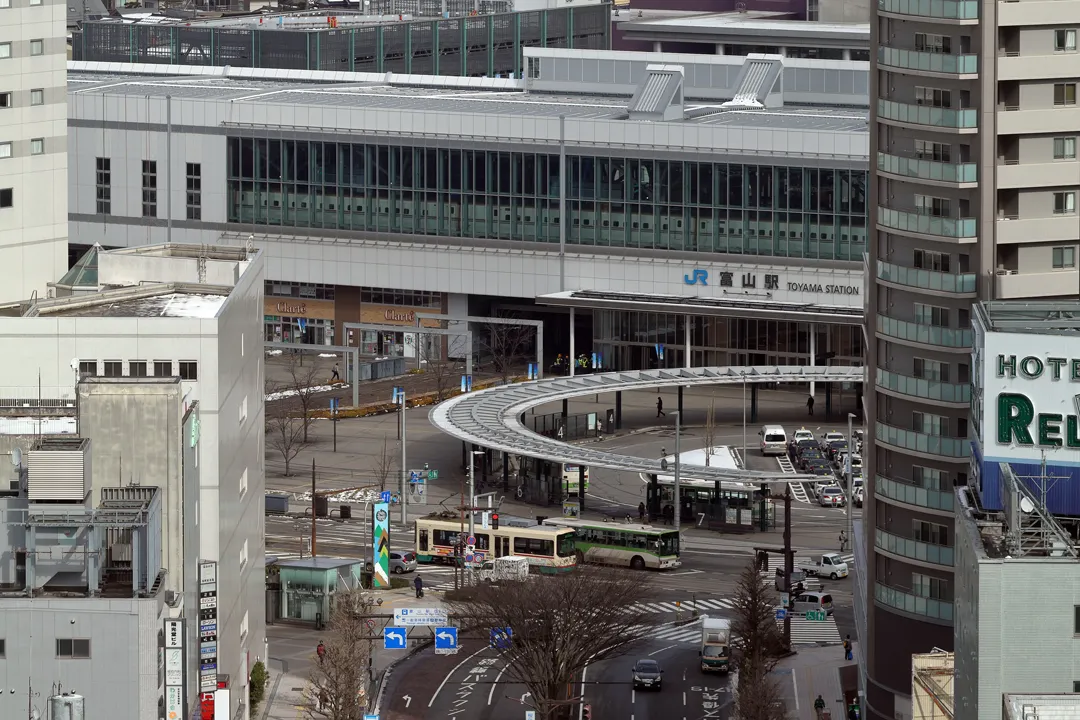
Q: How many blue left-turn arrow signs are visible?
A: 2